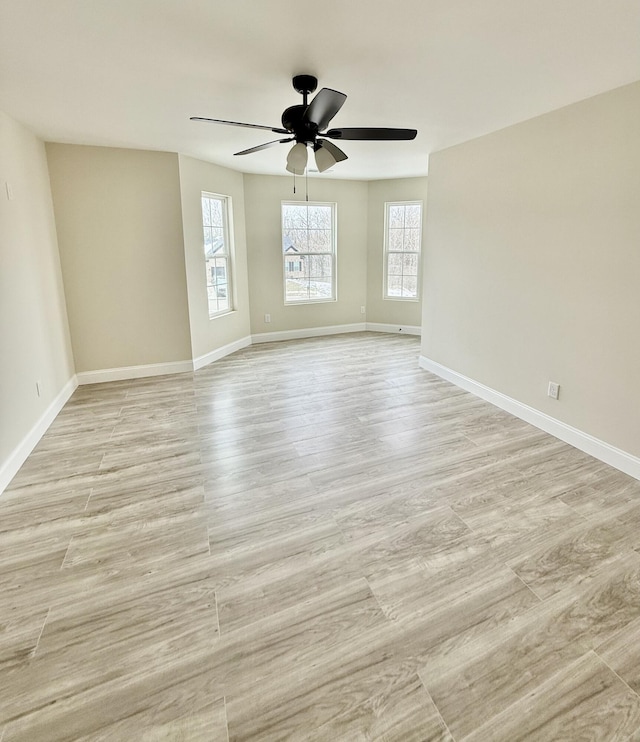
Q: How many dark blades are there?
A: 5